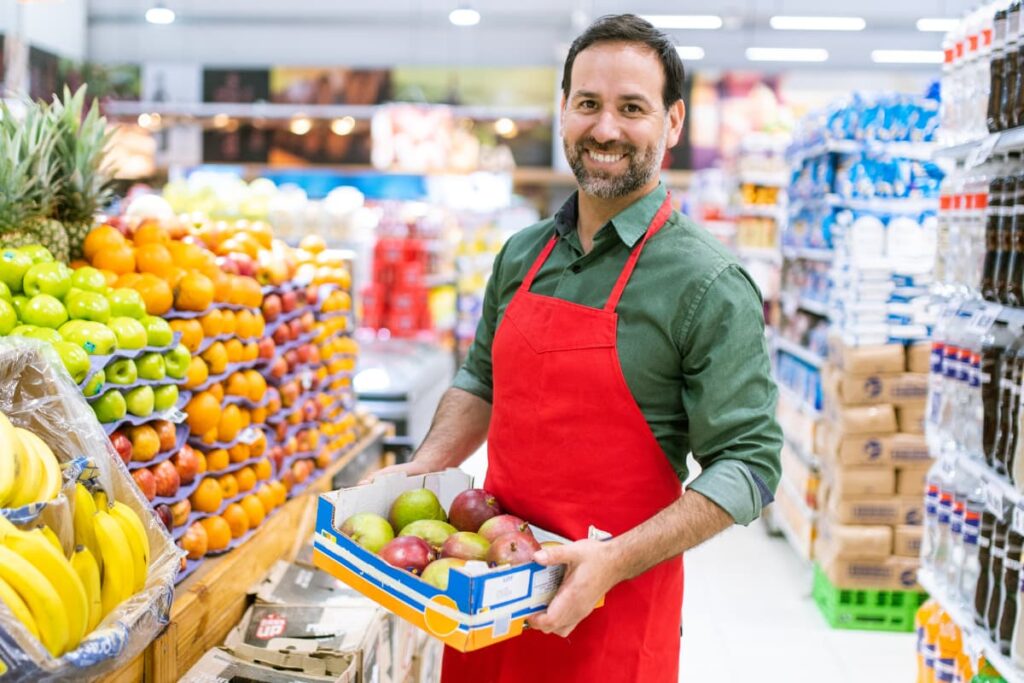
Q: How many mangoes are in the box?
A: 10